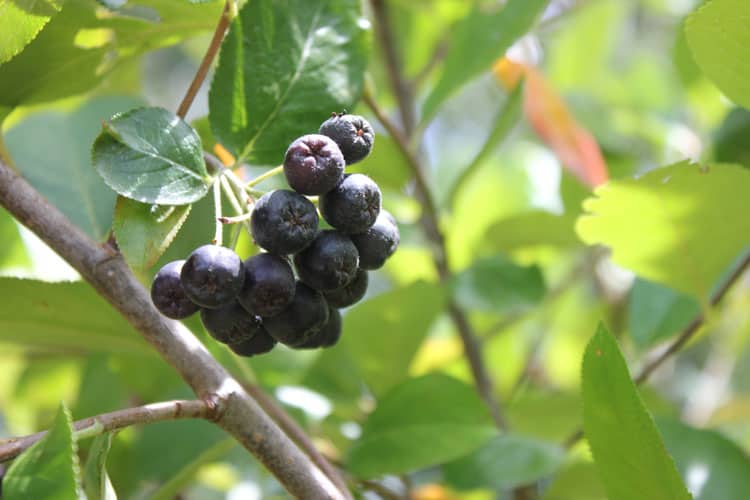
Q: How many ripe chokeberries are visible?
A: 14